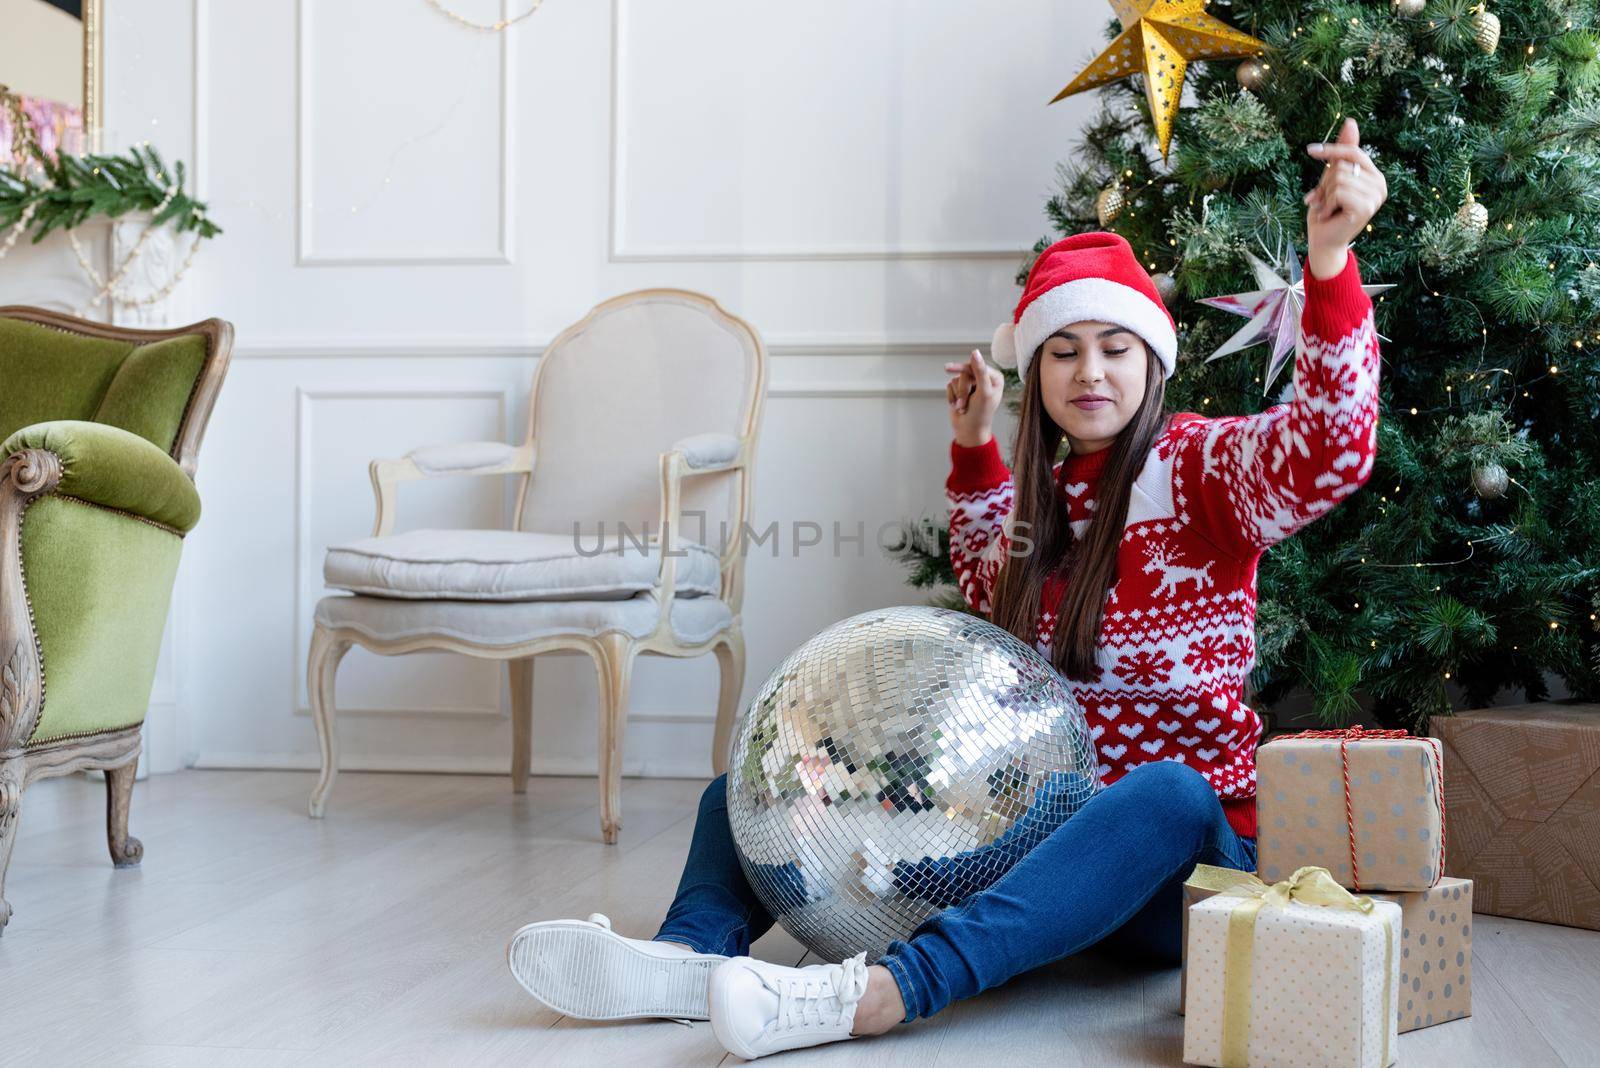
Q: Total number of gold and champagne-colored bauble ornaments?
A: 7